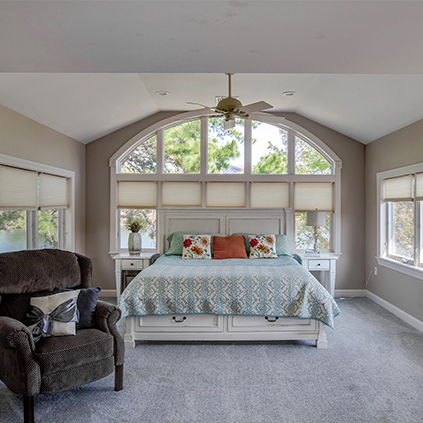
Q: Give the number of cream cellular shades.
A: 9